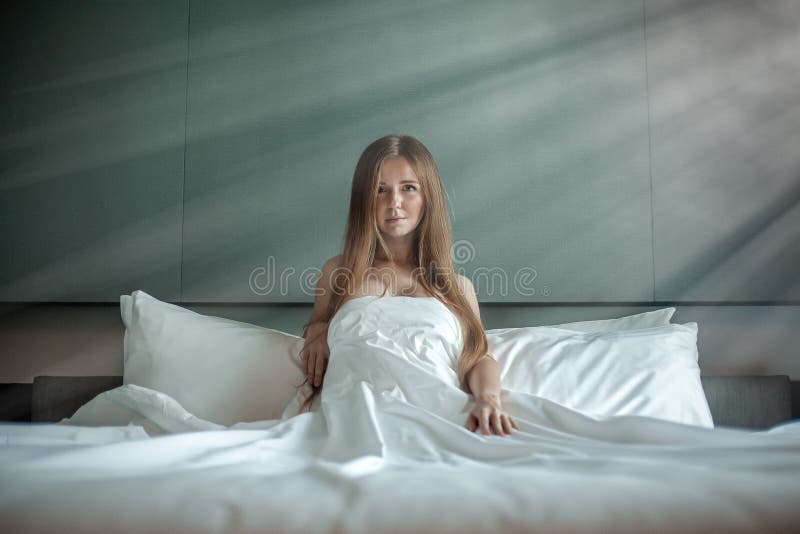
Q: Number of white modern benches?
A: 0